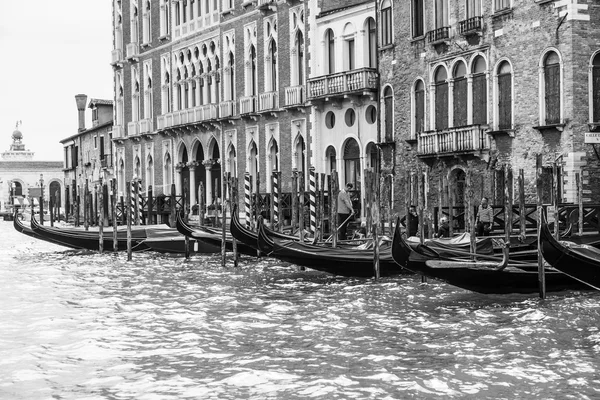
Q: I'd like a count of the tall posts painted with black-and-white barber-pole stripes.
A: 5